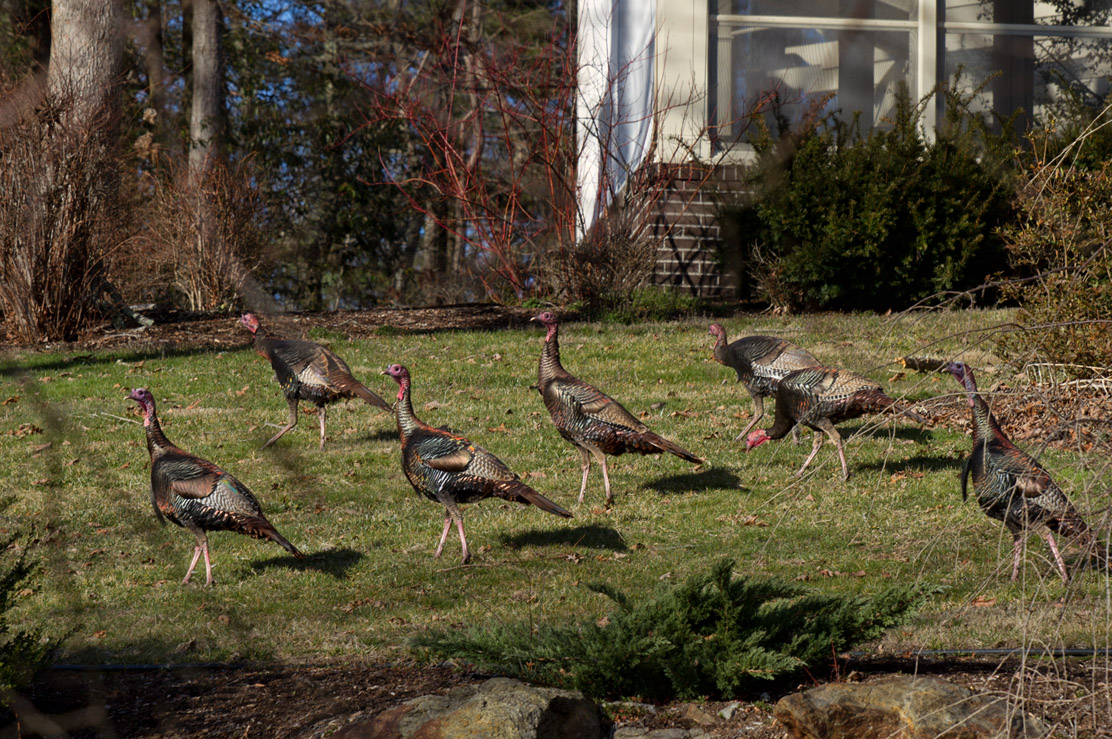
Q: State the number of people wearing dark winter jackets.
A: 0